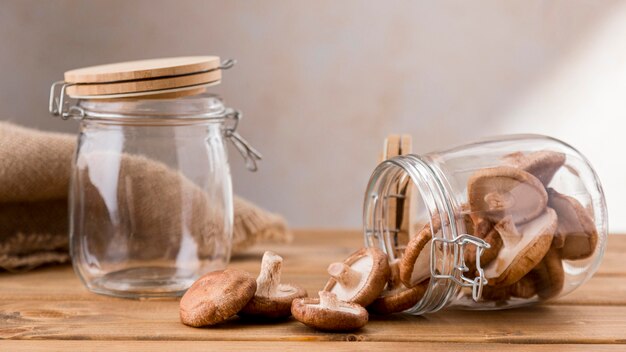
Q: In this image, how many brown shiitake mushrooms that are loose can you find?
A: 4